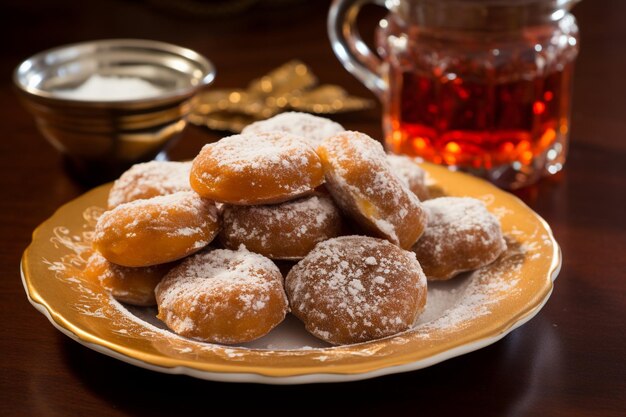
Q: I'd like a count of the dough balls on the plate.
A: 11